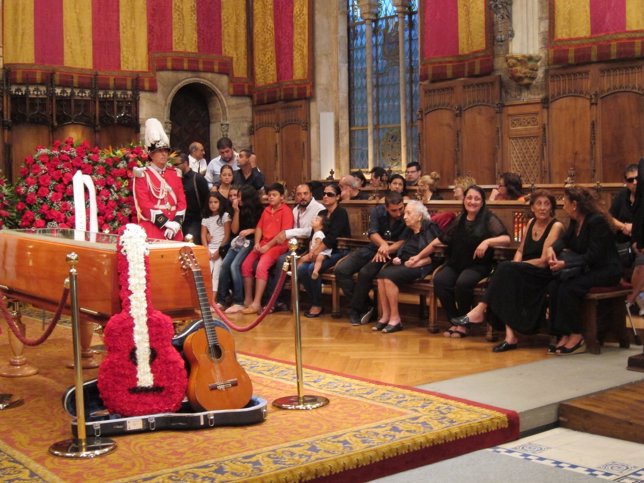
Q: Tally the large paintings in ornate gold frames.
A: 0